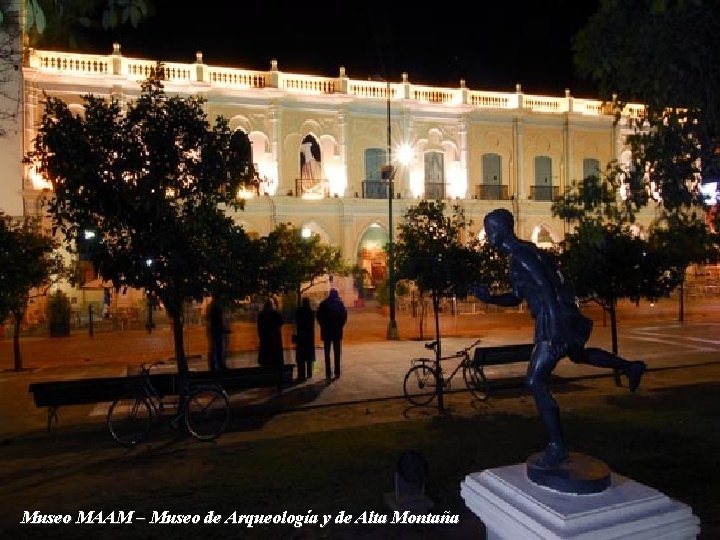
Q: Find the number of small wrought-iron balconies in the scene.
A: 5